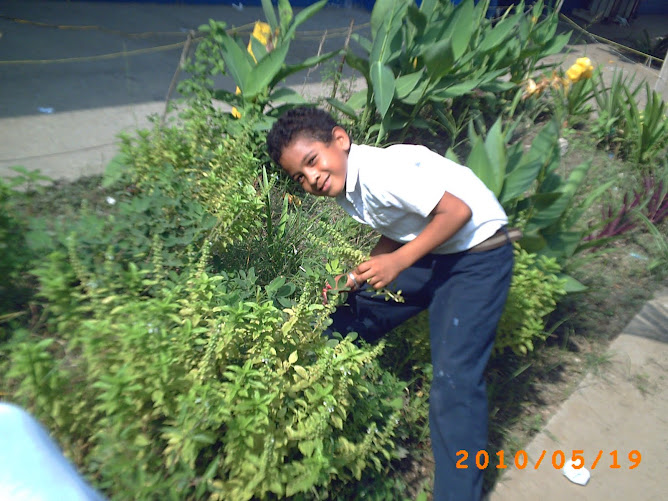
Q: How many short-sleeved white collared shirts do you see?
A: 1